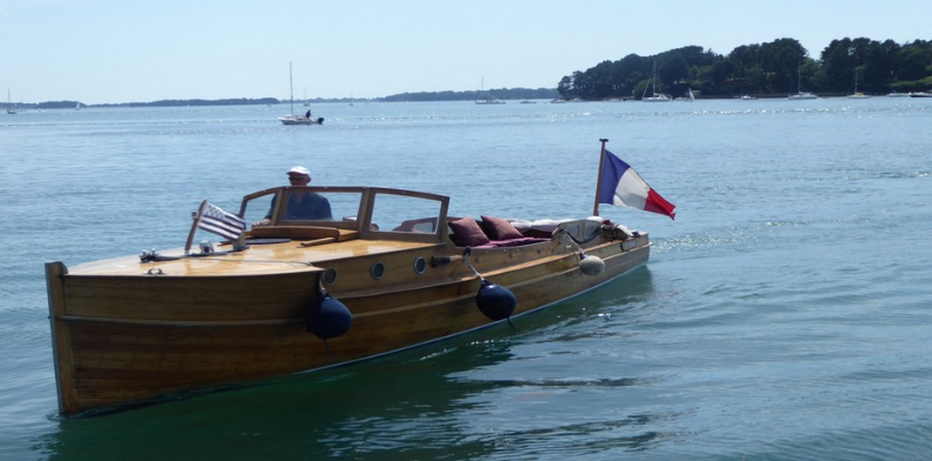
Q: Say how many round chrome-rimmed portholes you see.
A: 3